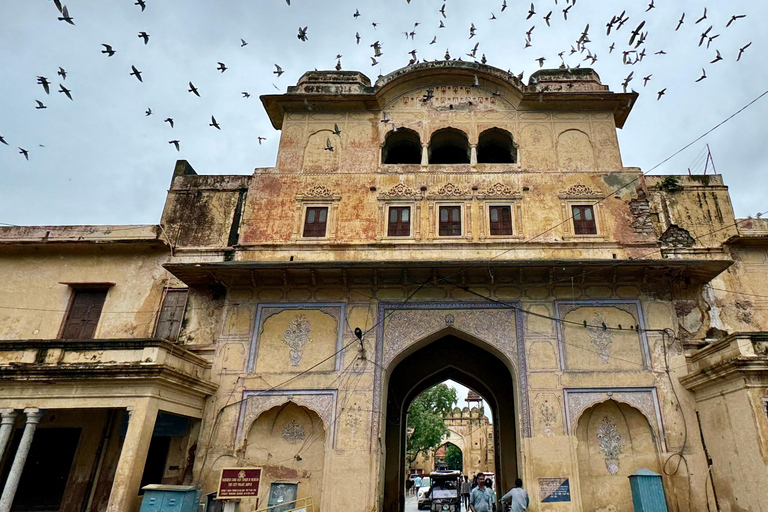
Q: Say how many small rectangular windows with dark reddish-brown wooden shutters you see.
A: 5